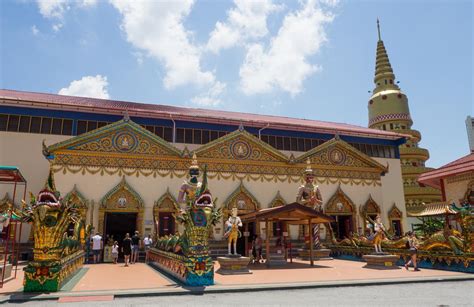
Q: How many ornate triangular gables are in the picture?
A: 3